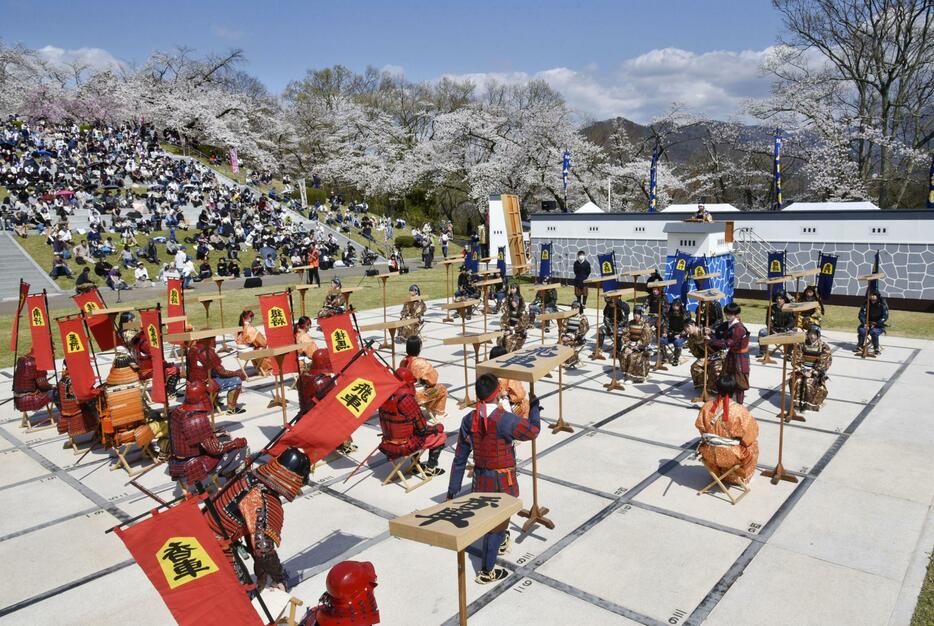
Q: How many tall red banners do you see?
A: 10